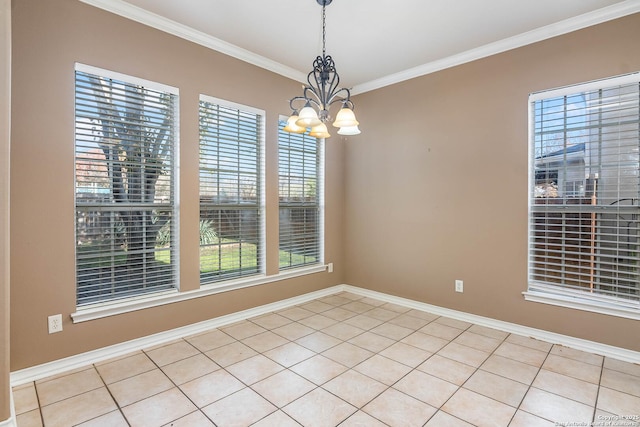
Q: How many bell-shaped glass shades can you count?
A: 5